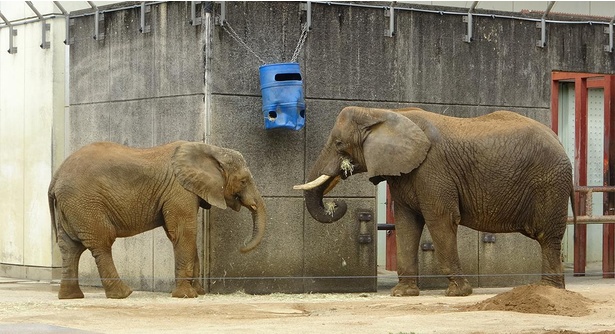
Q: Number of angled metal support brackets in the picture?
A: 12